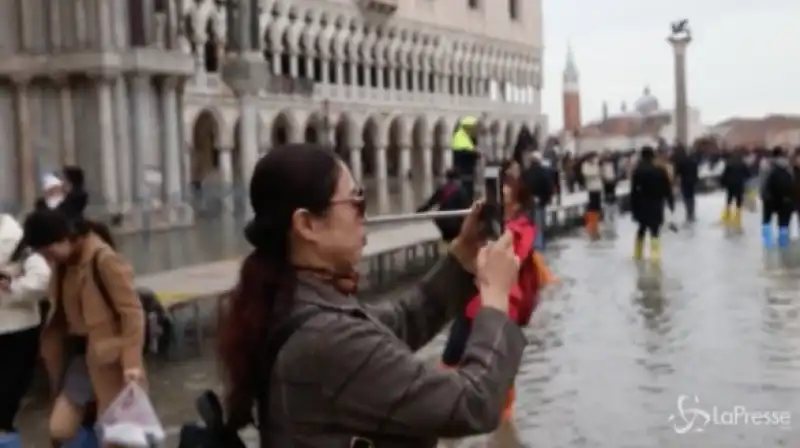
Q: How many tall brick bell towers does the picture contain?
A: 1